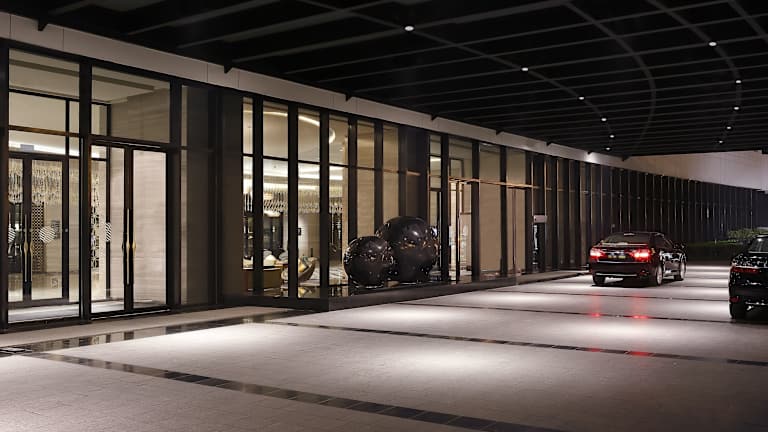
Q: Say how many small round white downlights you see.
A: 11